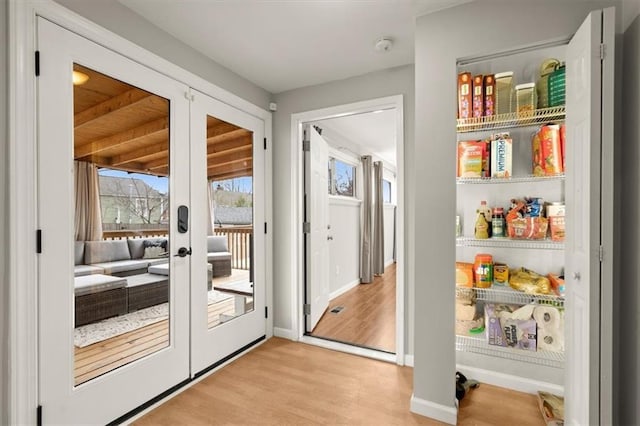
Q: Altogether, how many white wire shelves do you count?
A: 5